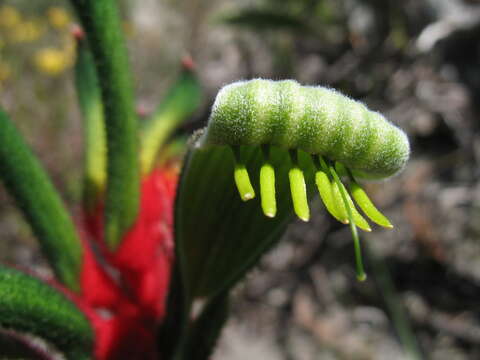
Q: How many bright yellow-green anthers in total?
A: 6